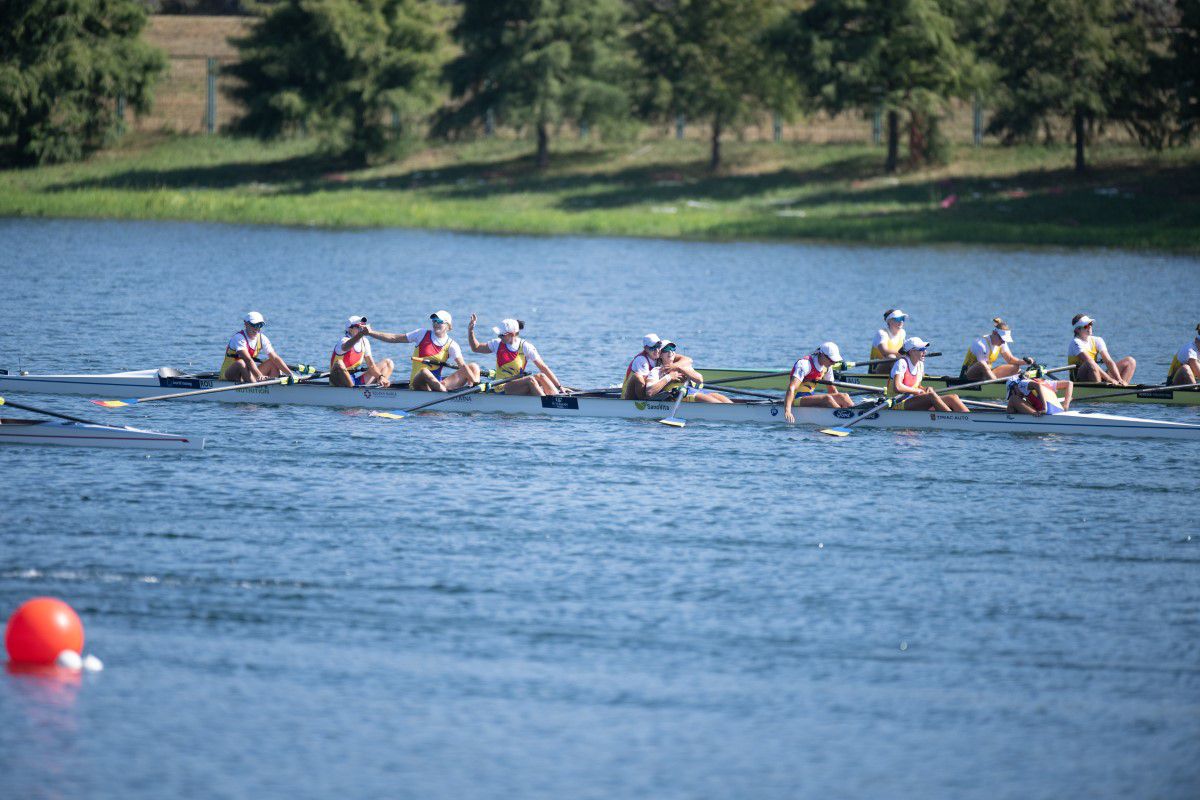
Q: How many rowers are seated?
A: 13